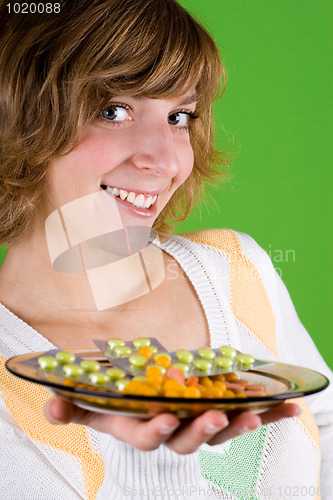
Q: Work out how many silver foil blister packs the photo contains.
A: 3